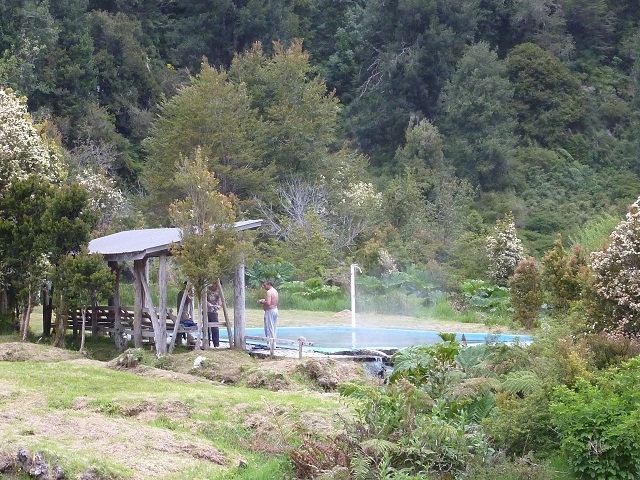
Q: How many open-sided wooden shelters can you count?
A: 1